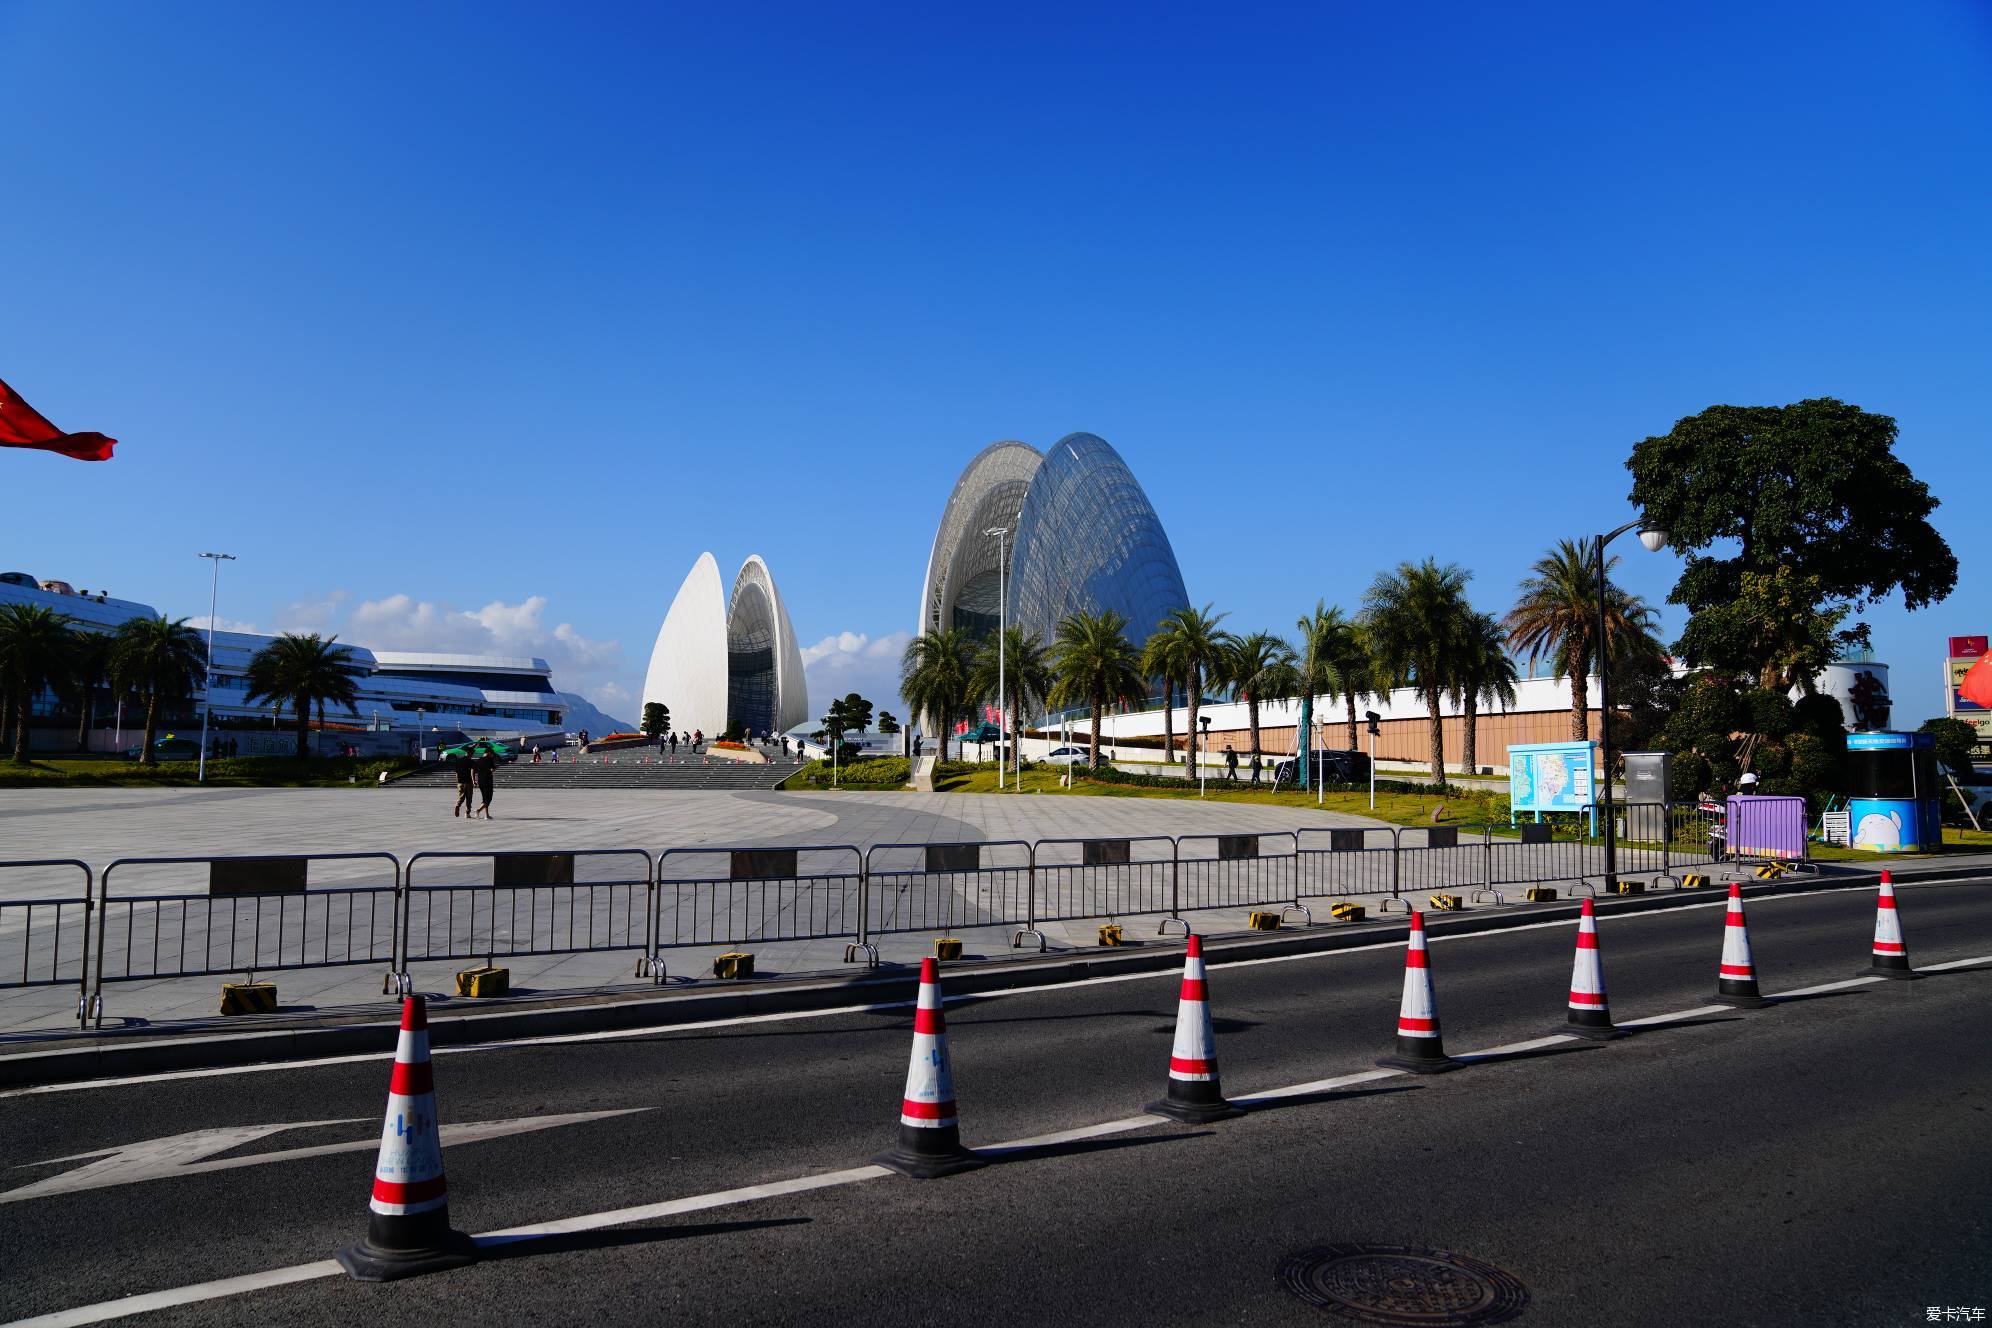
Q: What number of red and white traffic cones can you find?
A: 7